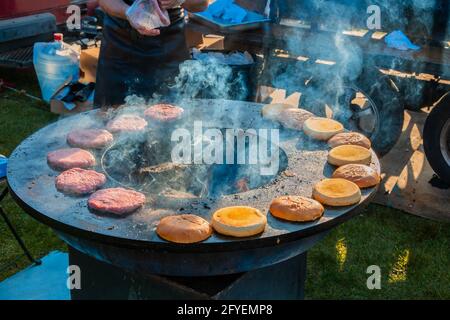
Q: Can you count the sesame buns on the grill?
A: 5